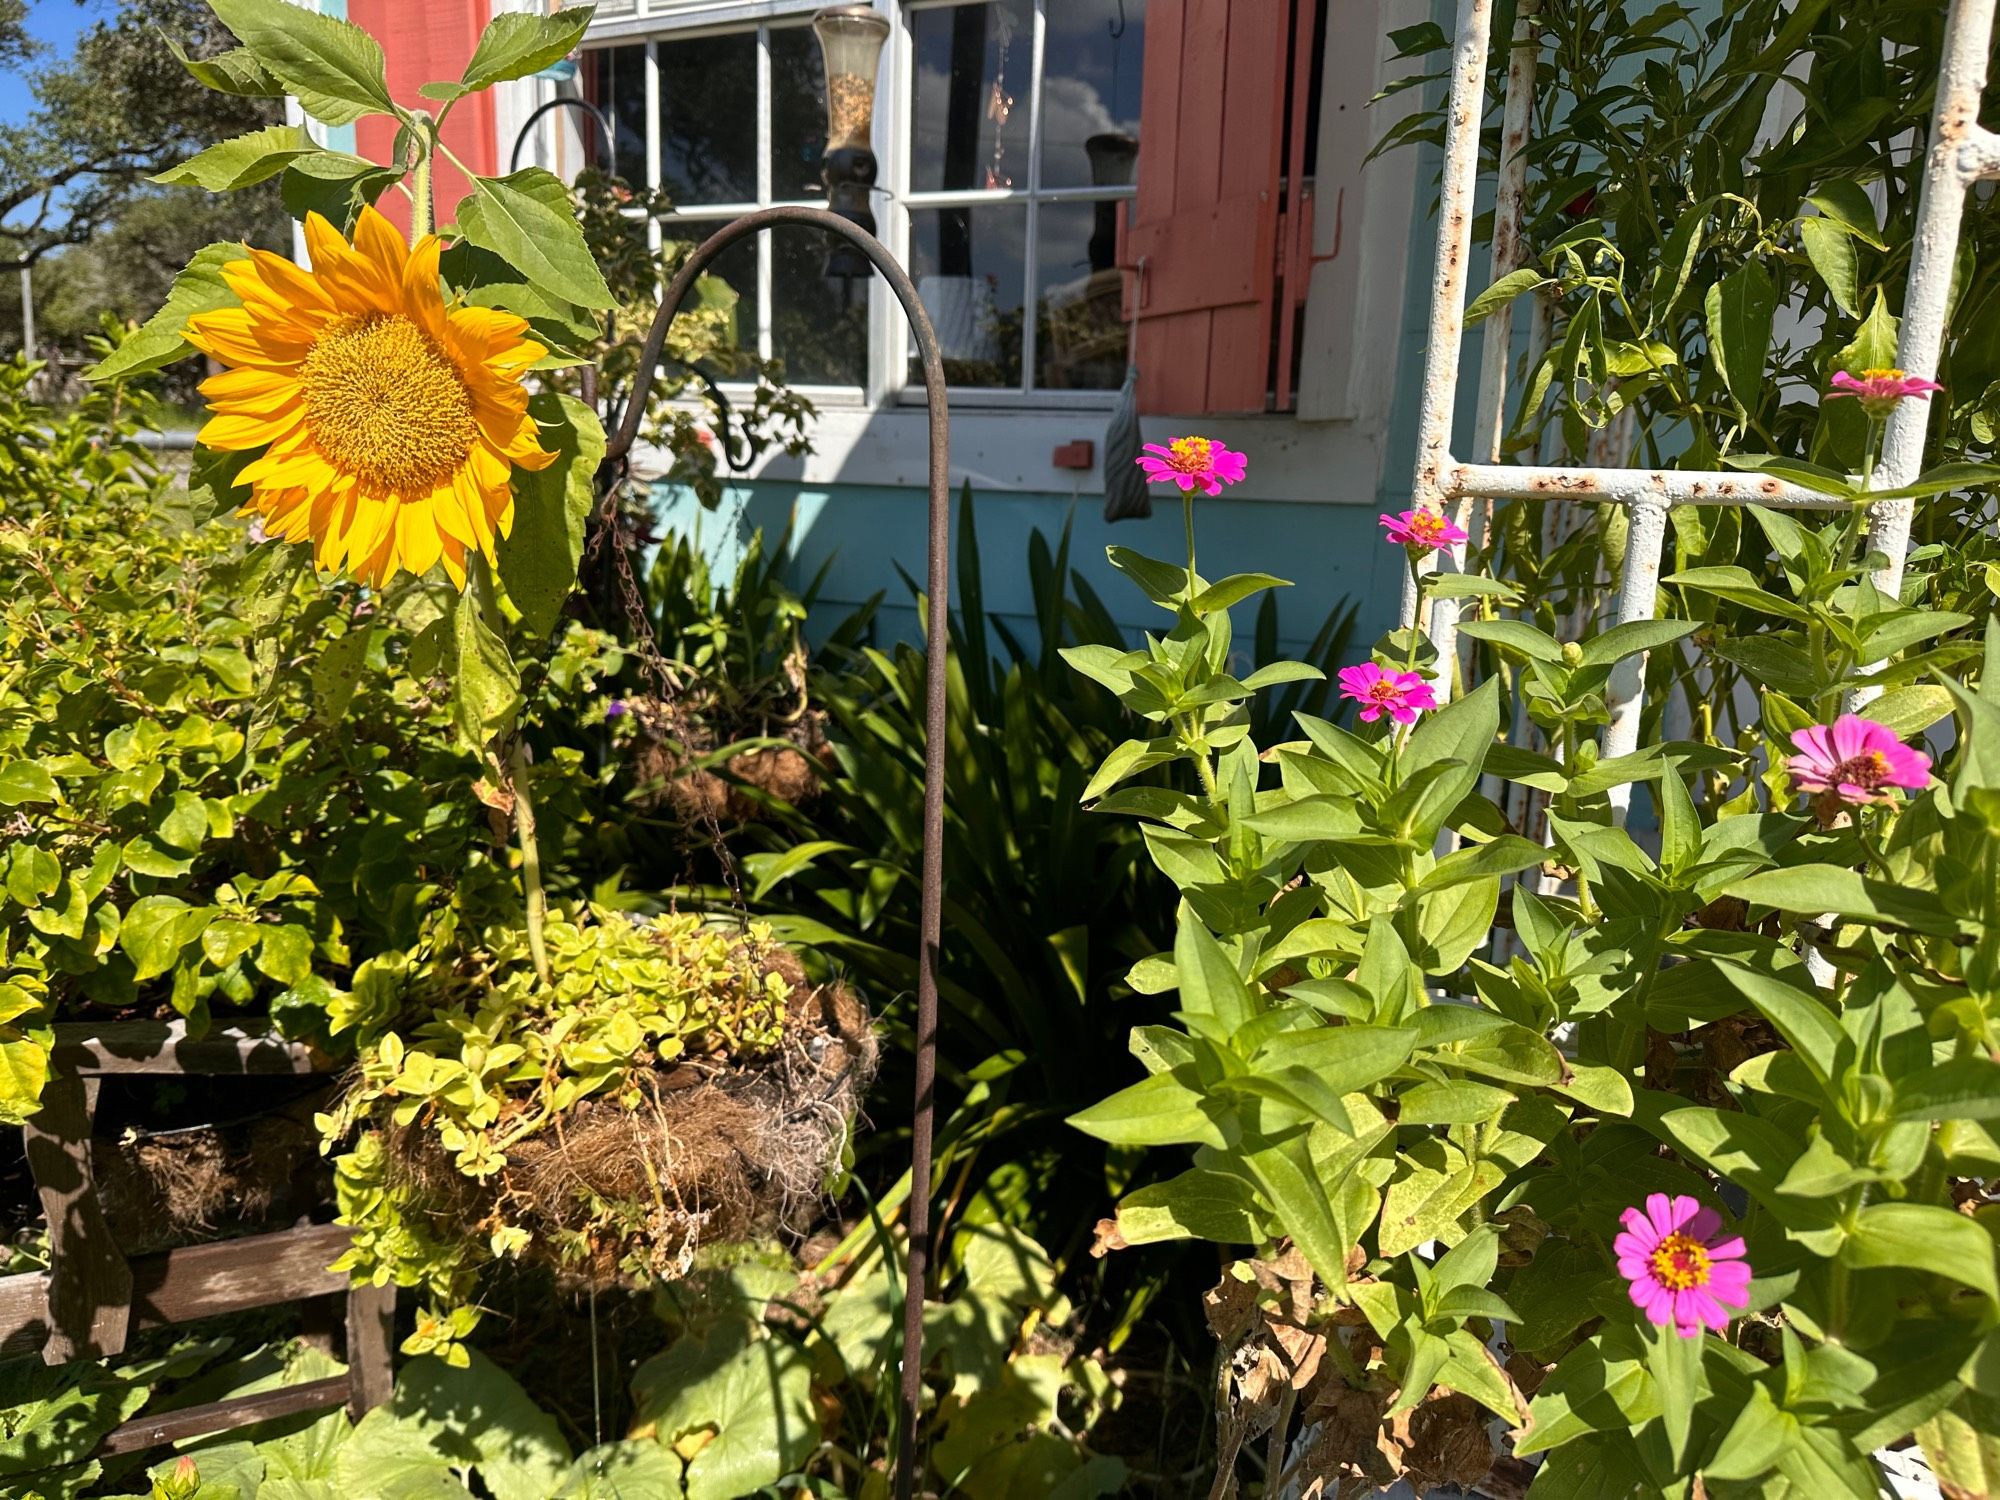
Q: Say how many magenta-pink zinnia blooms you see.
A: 6